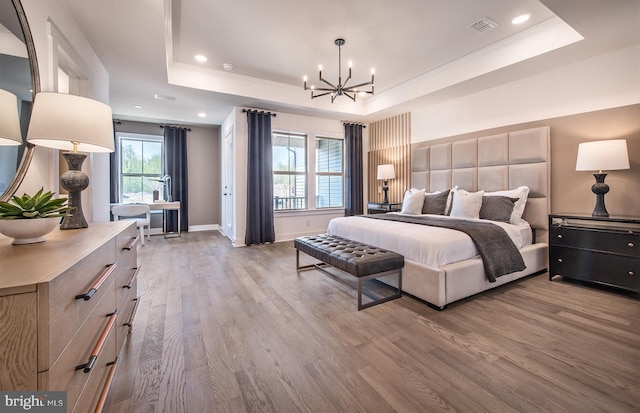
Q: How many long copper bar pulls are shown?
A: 6